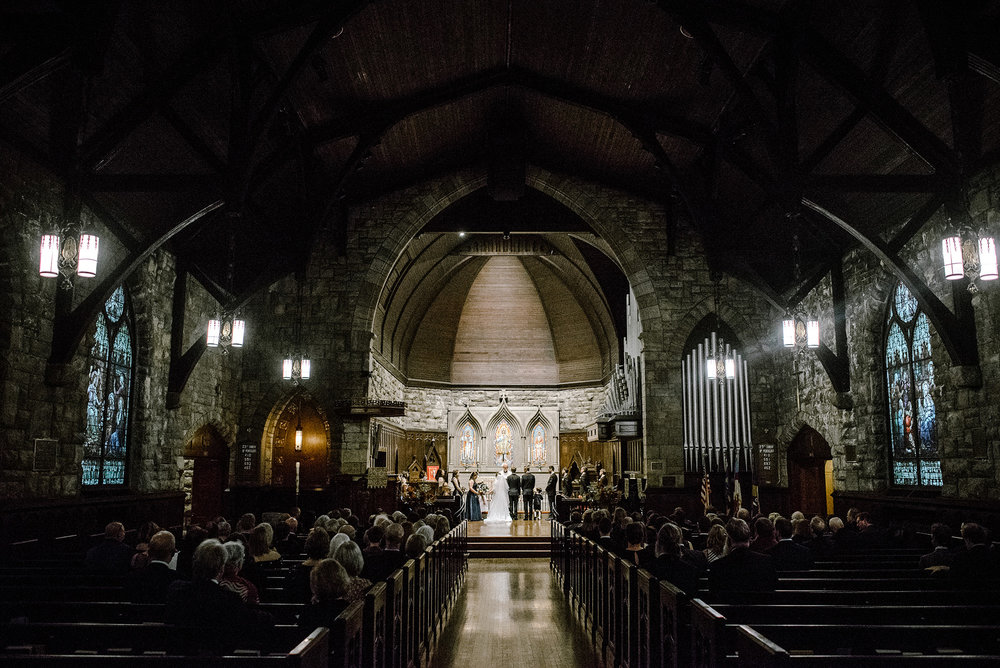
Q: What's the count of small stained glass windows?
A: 3